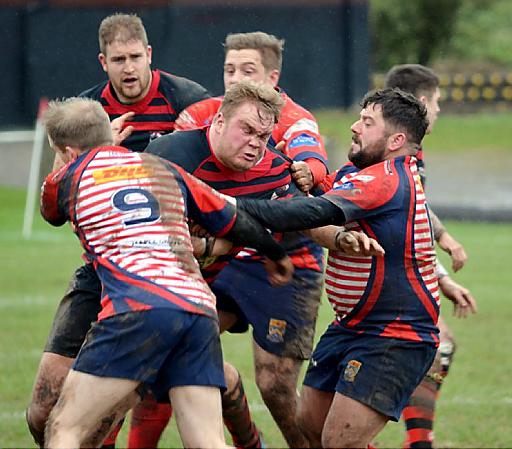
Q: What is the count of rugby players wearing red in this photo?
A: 6